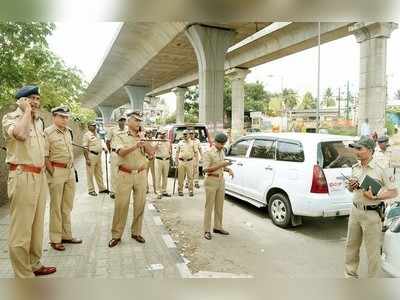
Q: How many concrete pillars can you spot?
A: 6